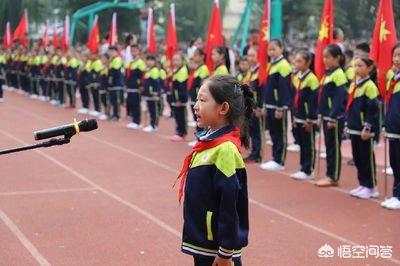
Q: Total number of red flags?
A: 13